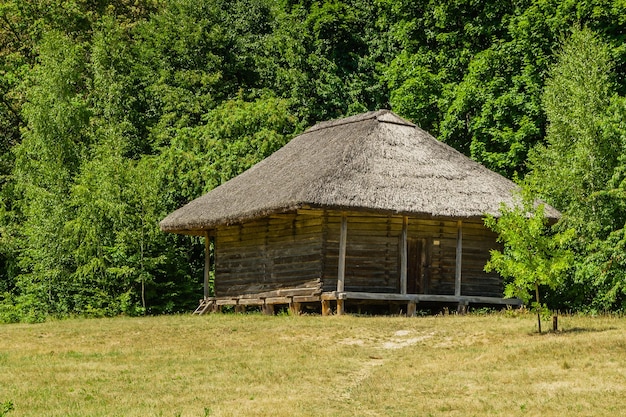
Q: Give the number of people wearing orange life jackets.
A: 0